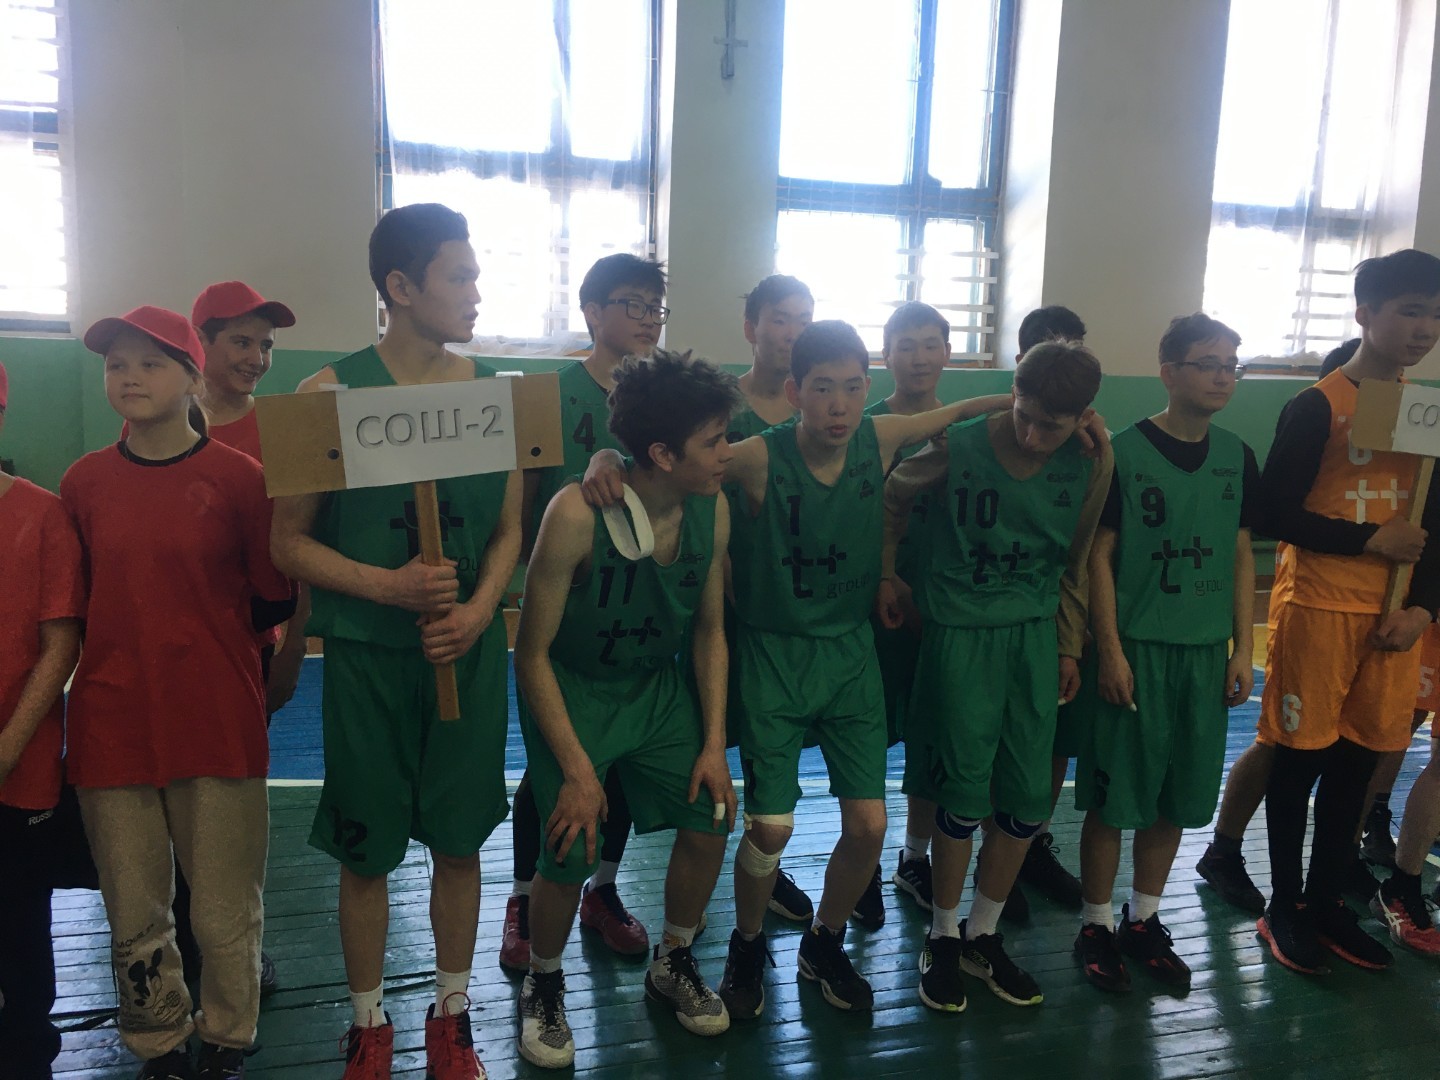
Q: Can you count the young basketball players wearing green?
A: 9